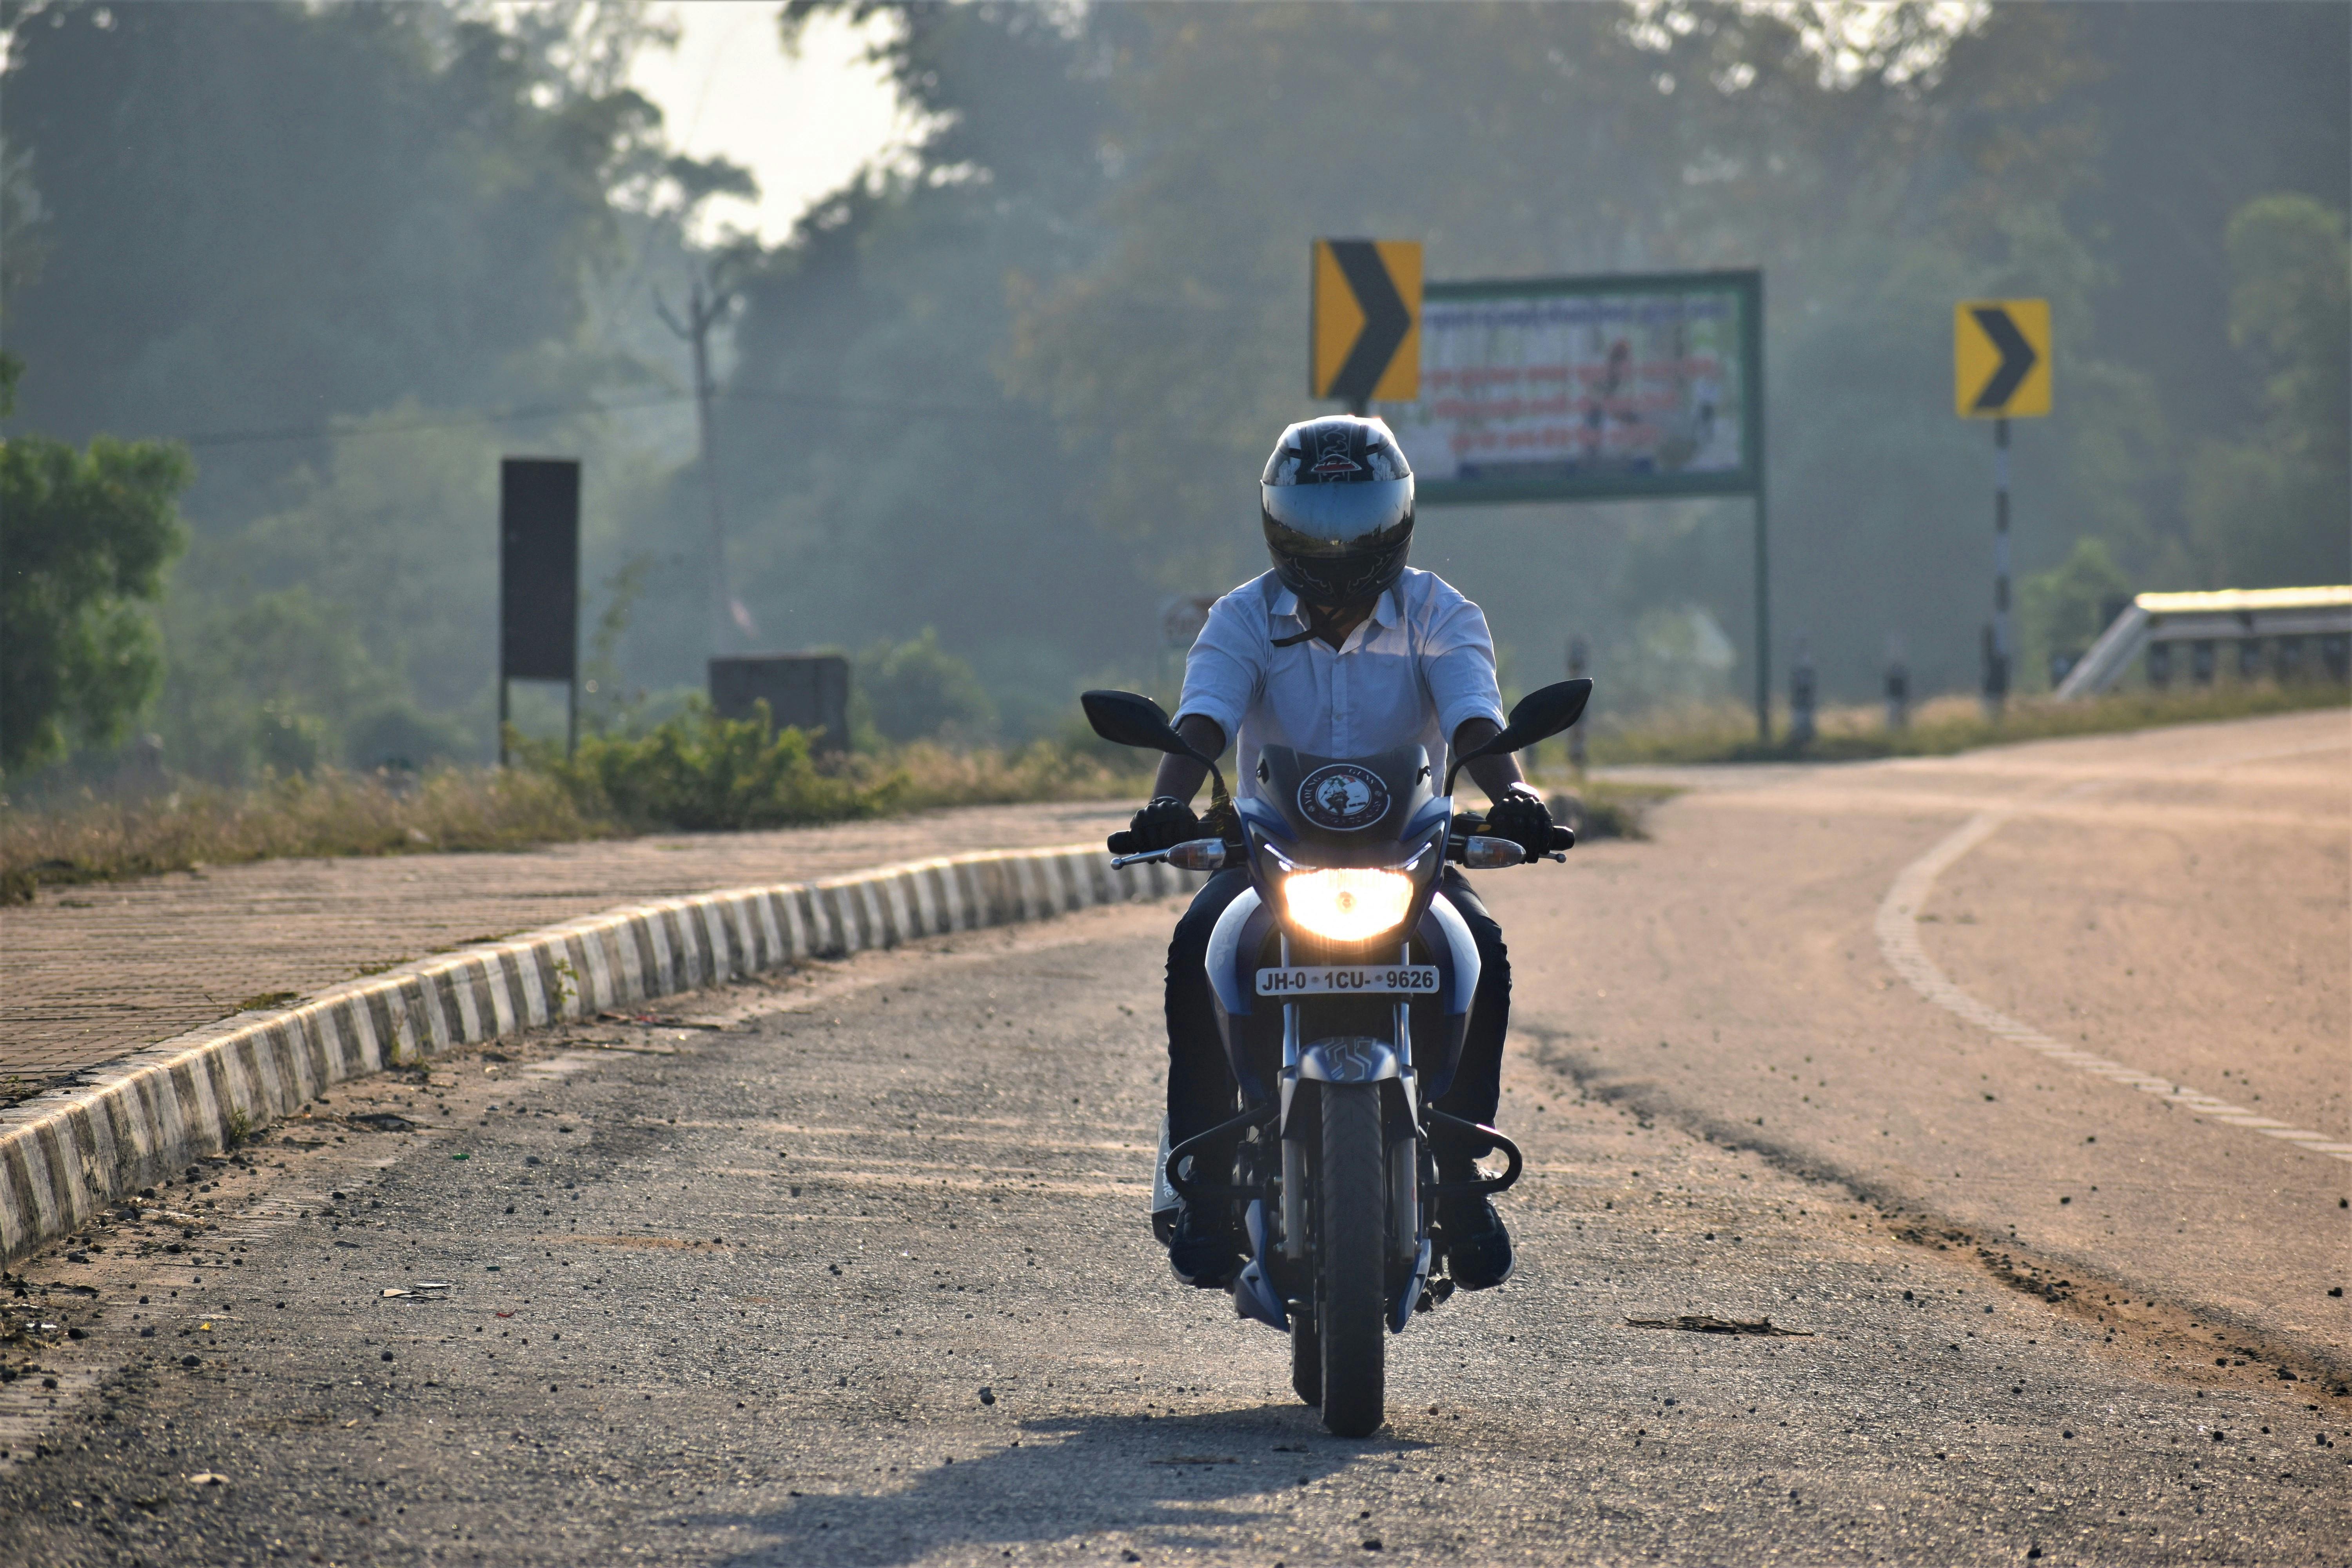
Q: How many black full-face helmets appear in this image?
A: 1